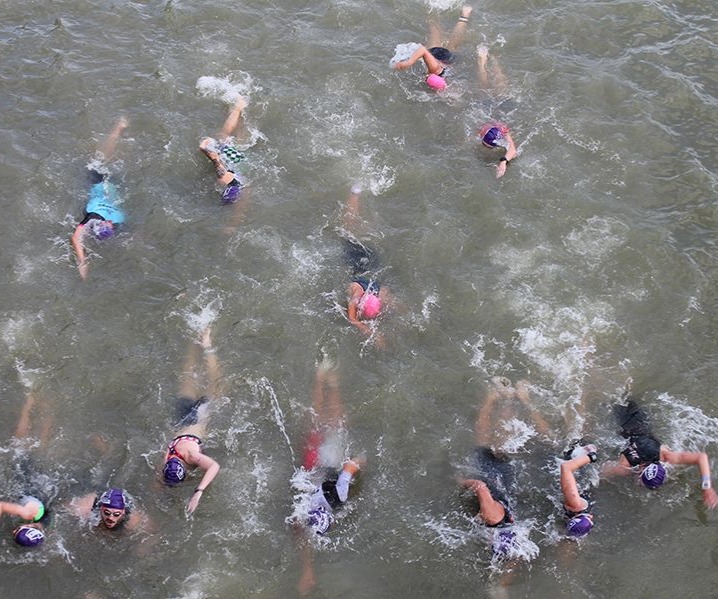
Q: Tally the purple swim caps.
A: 10